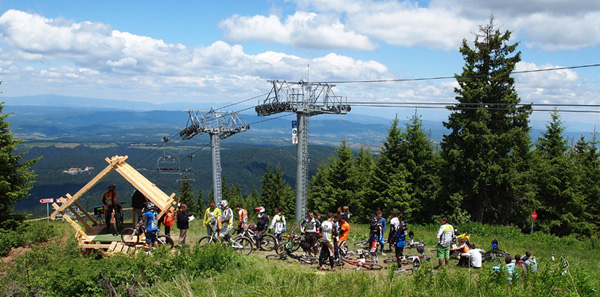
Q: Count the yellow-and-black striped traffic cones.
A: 0